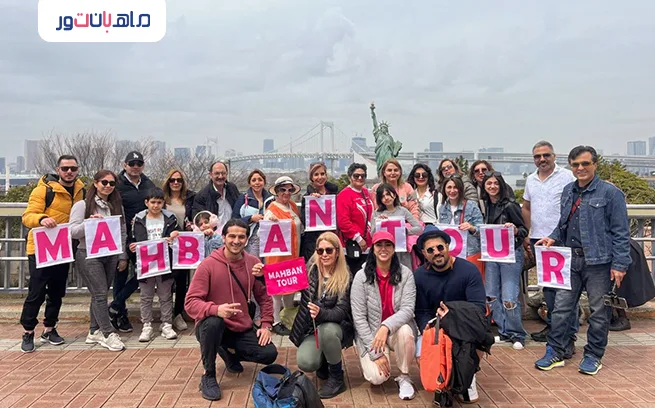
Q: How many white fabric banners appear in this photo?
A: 10